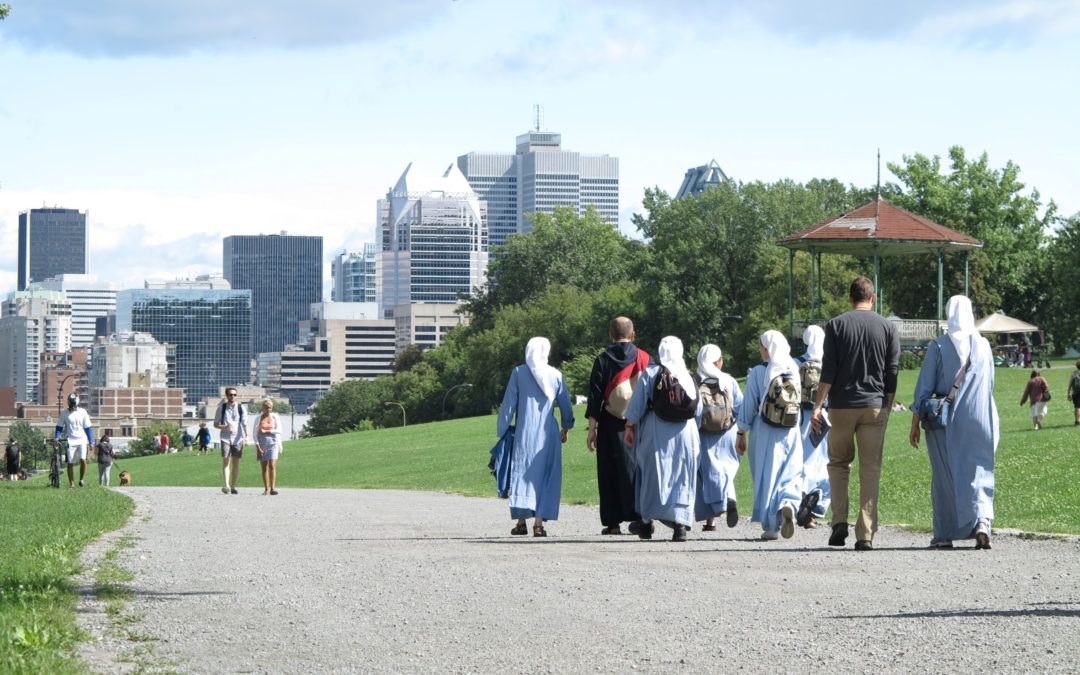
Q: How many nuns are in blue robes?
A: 6